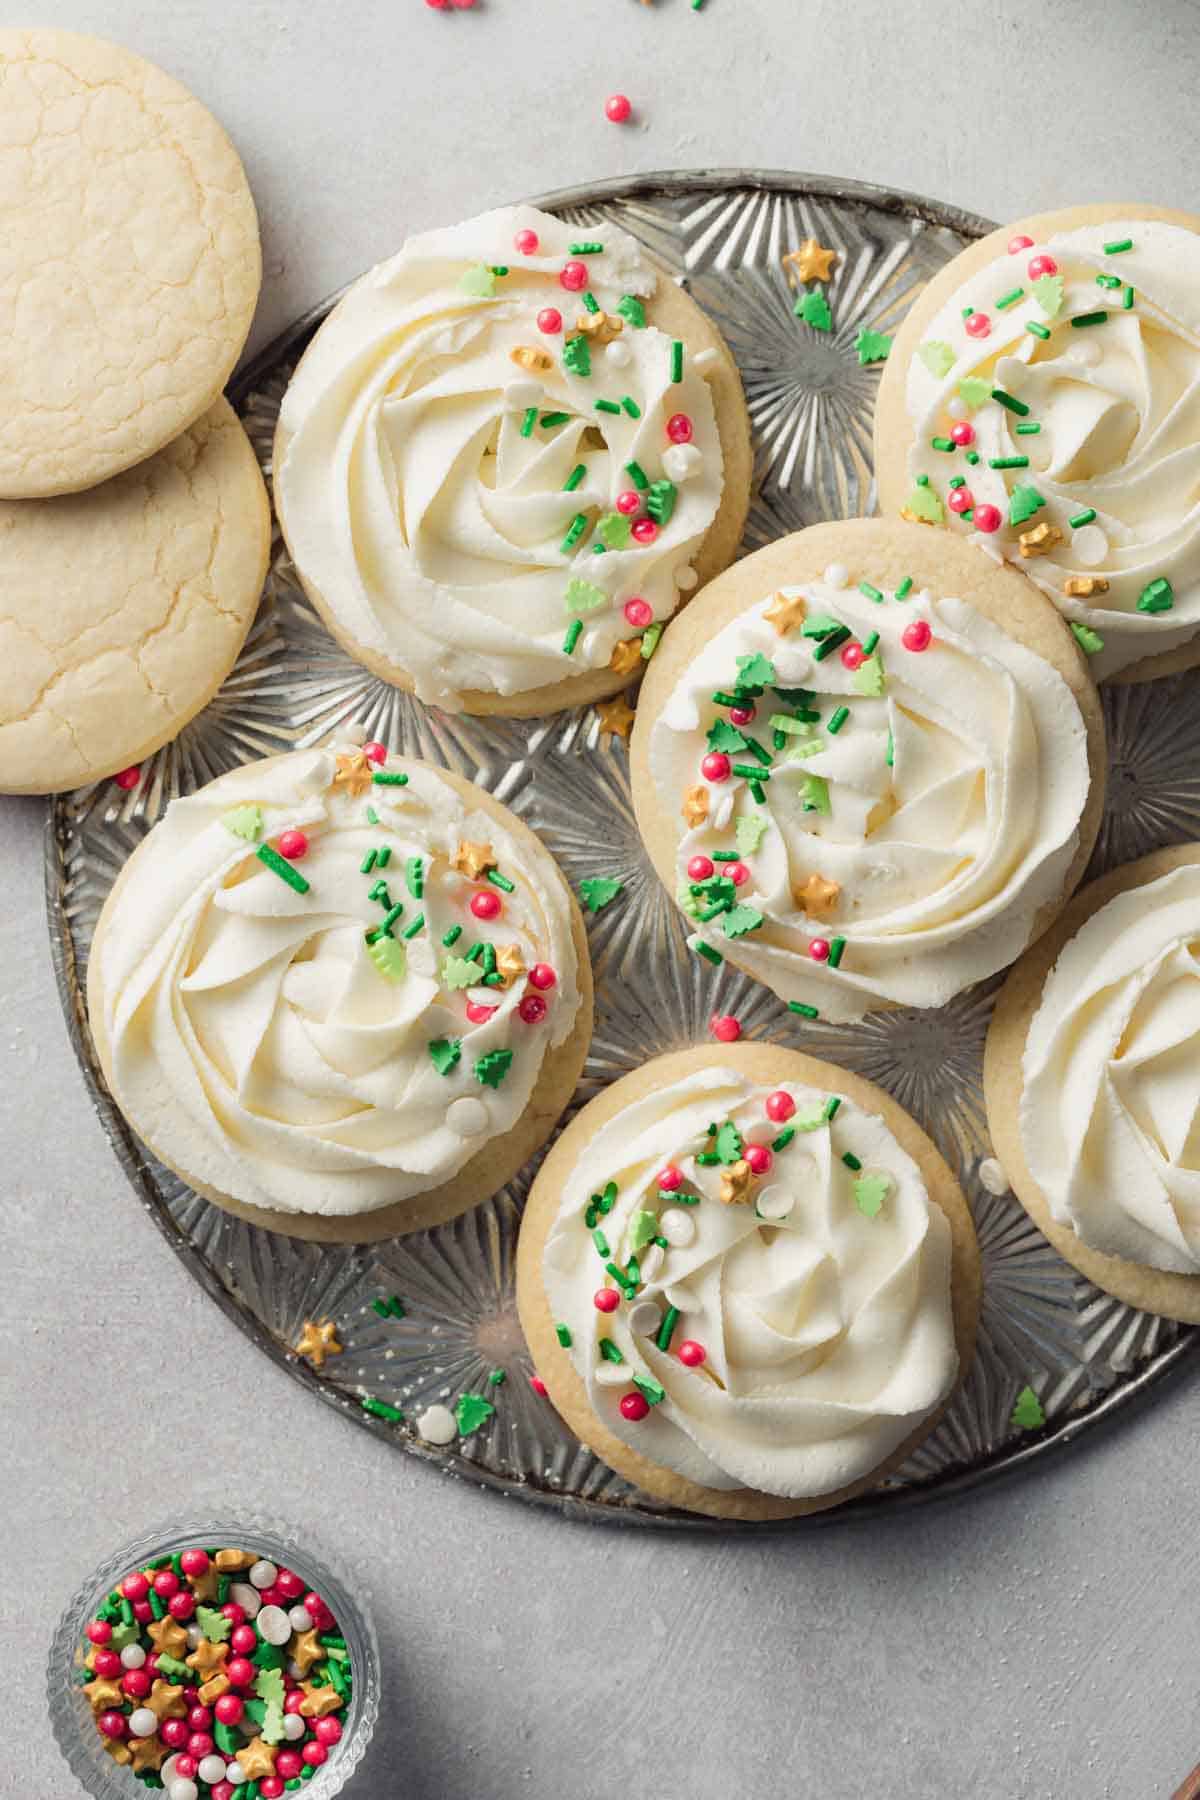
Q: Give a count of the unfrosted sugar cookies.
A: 2